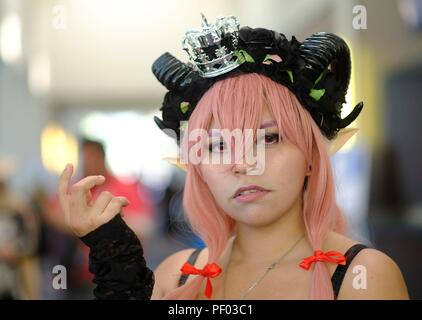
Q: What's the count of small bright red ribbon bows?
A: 2